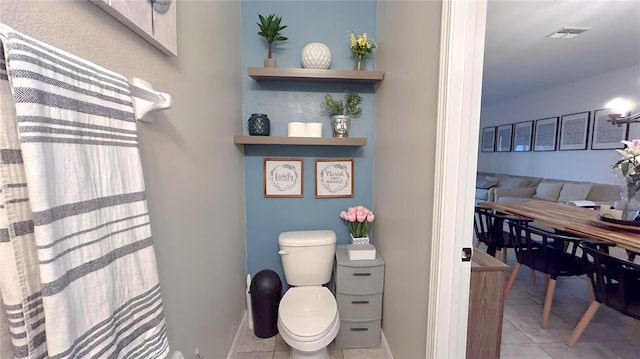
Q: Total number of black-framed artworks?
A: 6